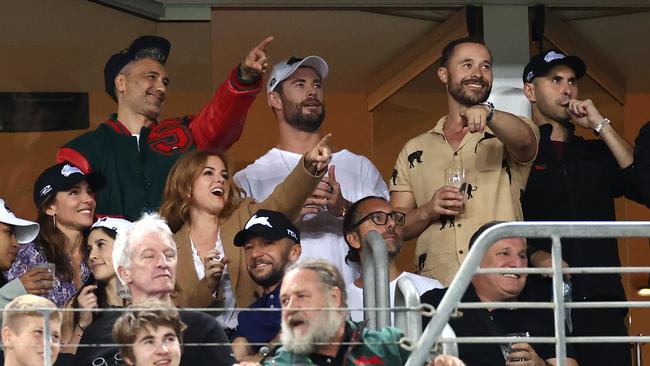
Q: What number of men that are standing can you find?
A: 4